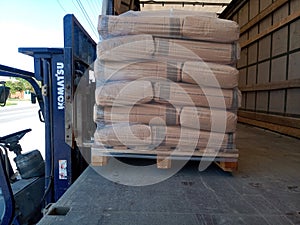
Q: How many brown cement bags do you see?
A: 12